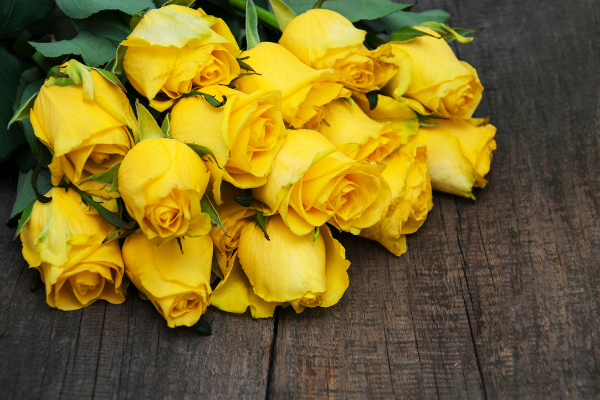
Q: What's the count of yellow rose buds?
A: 15